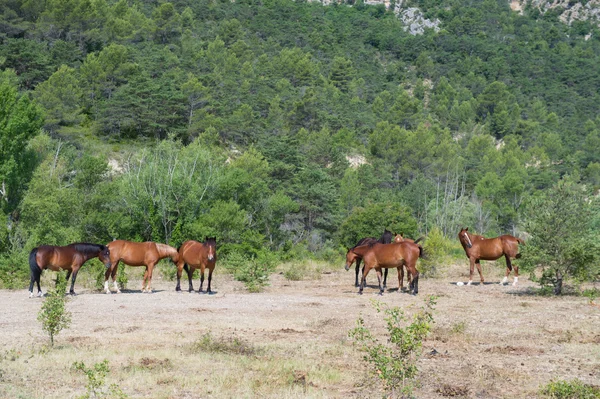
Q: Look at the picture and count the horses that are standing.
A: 7